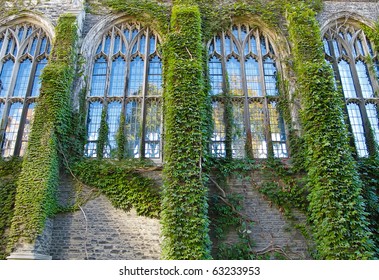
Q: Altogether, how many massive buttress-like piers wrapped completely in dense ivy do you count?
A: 3